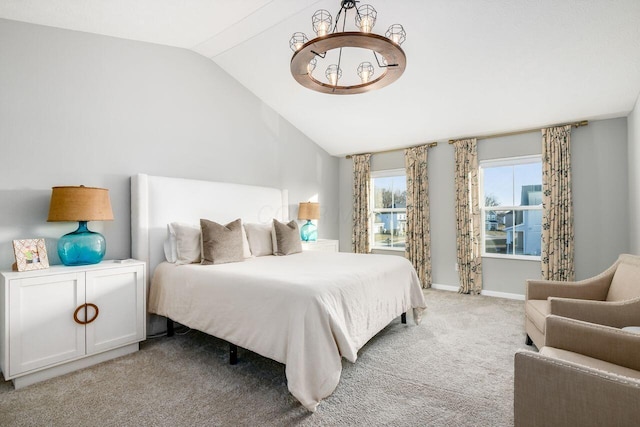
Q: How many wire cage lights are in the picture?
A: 8